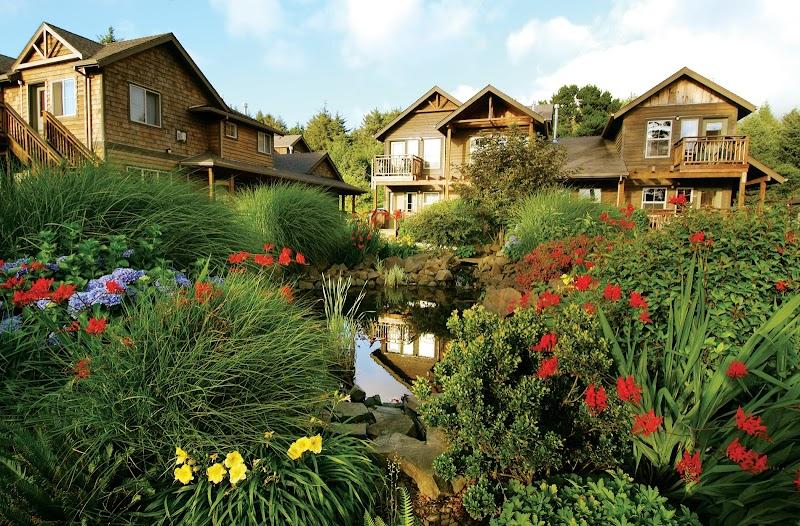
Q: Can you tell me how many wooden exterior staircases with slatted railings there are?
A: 1